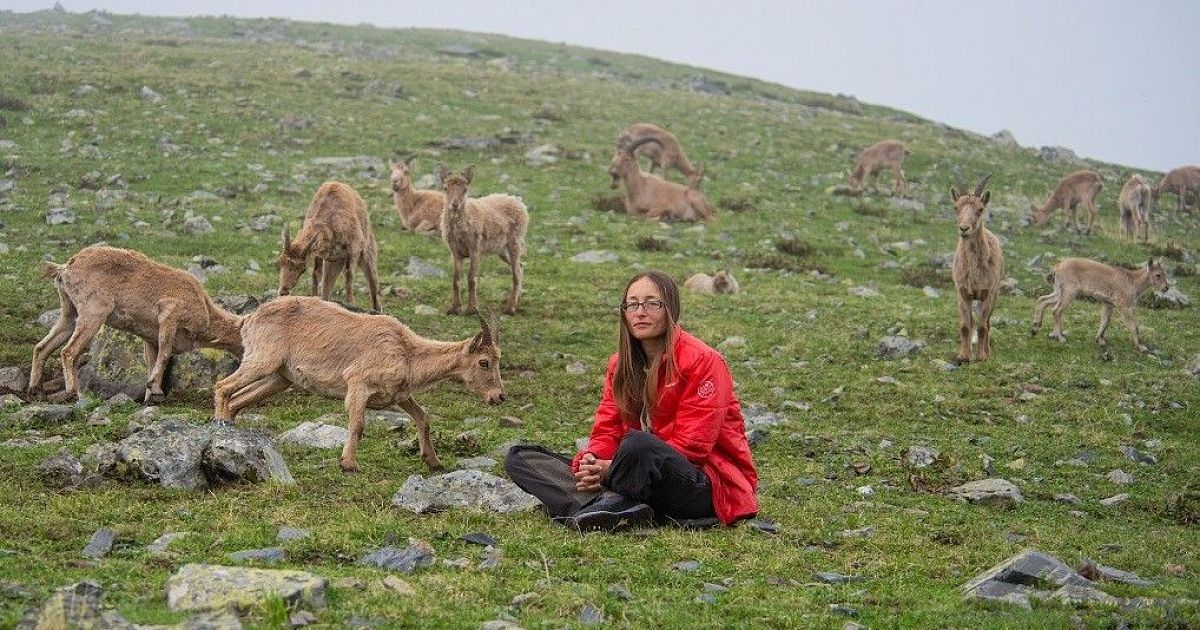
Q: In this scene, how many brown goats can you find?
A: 14